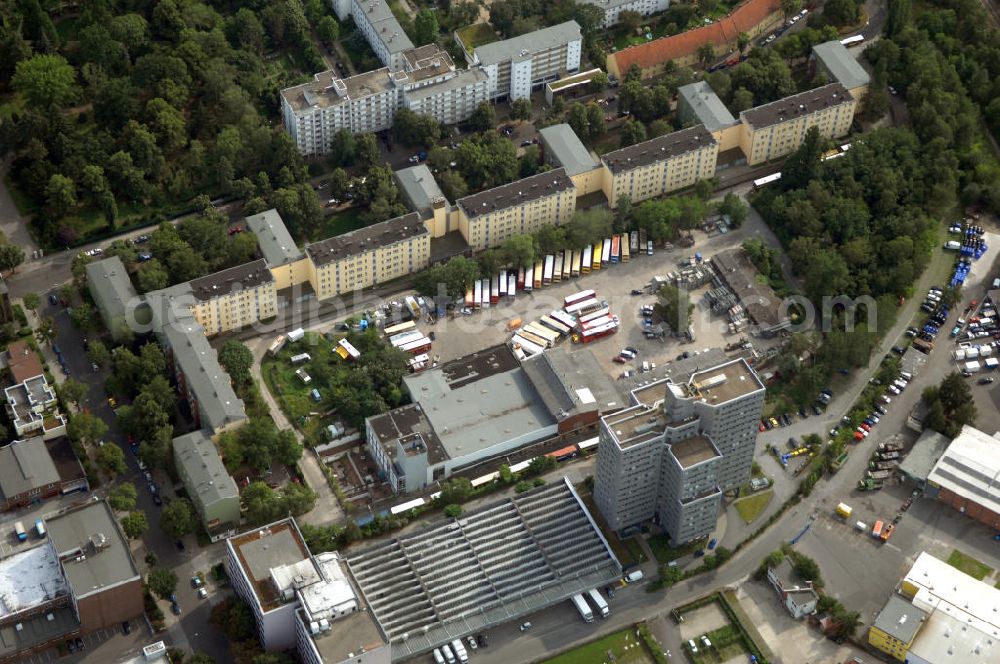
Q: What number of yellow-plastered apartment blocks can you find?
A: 5